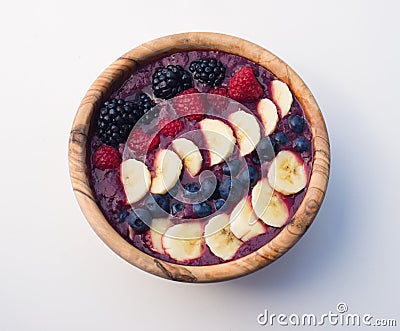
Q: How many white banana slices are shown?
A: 13